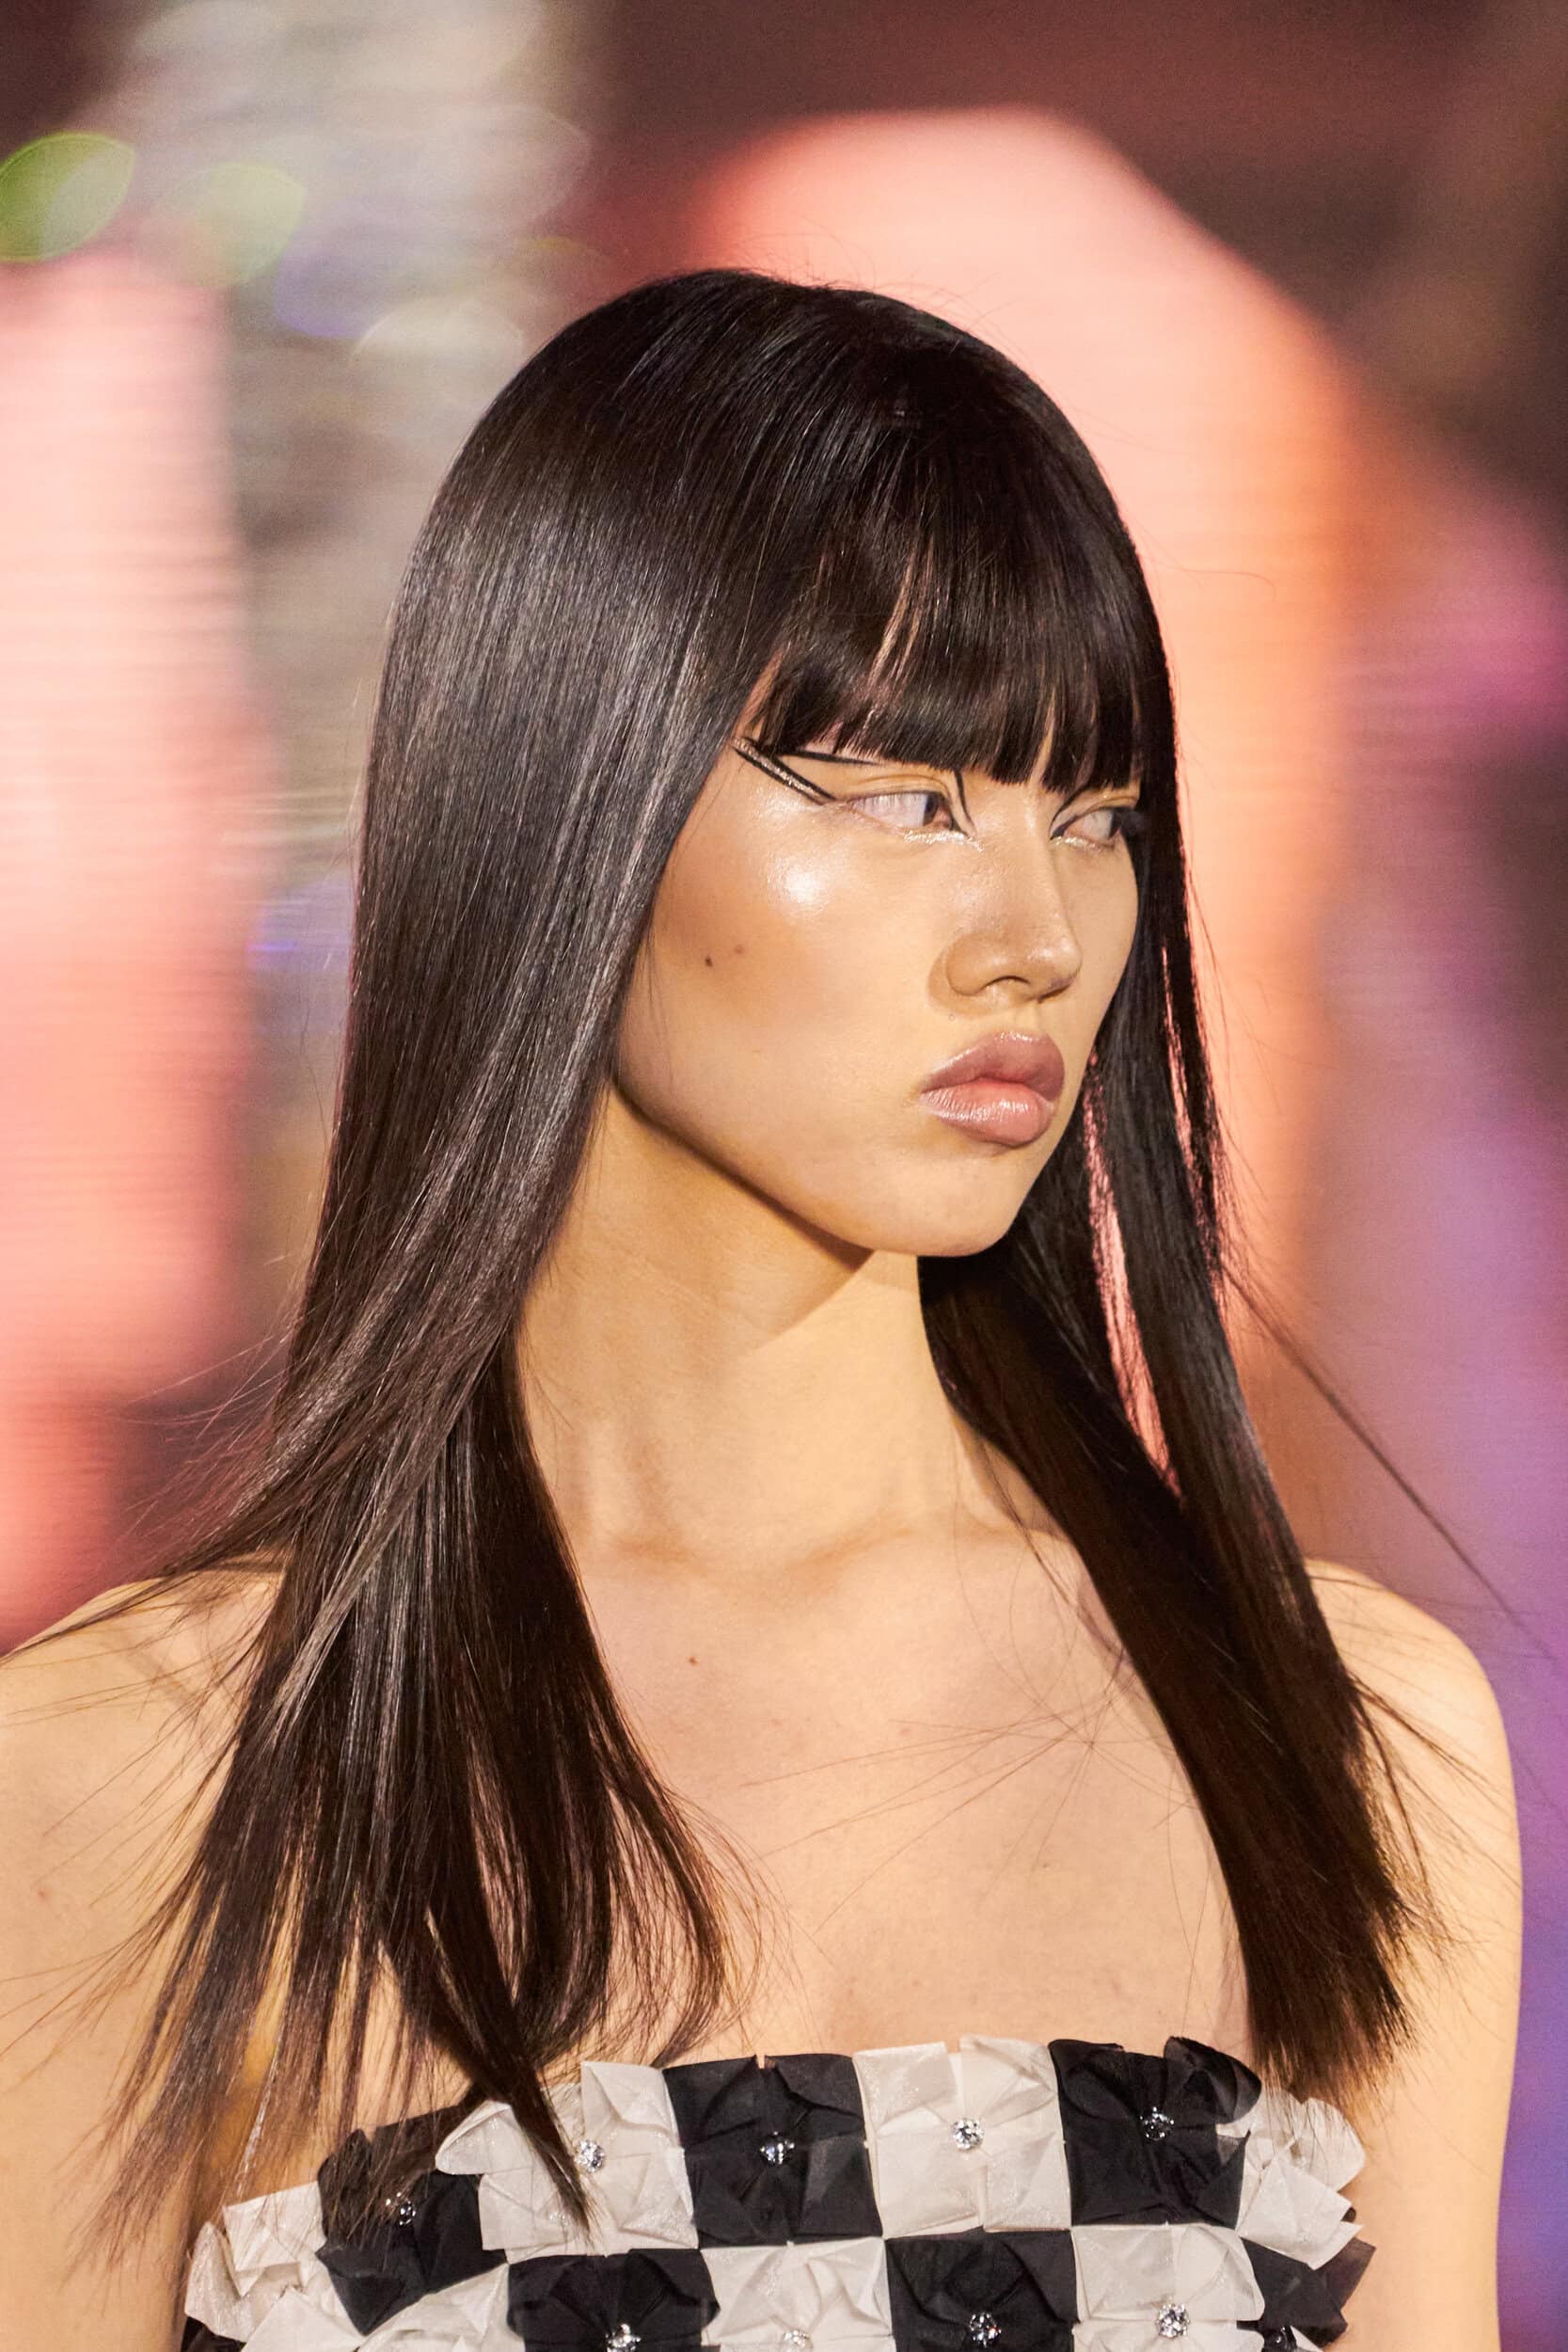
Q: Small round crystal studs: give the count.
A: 9